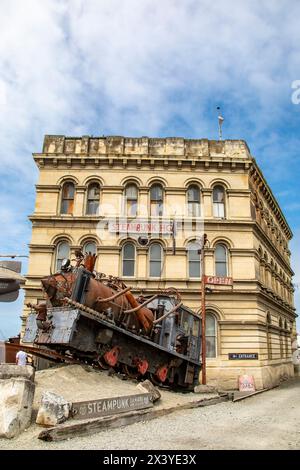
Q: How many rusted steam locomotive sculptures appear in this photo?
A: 1